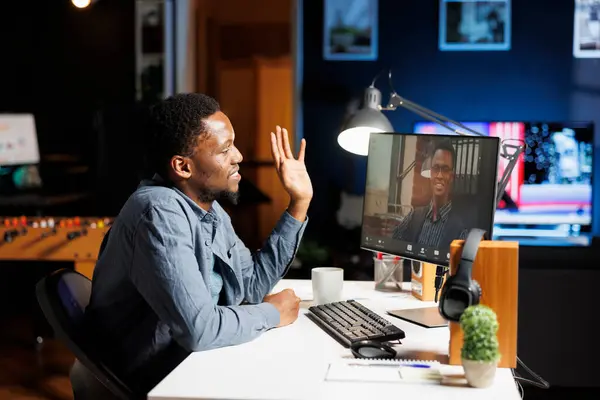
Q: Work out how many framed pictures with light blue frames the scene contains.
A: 2